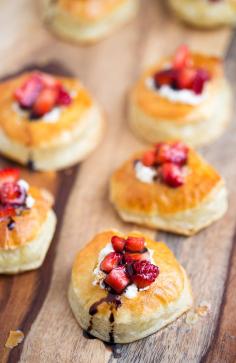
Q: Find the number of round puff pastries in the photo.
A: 7